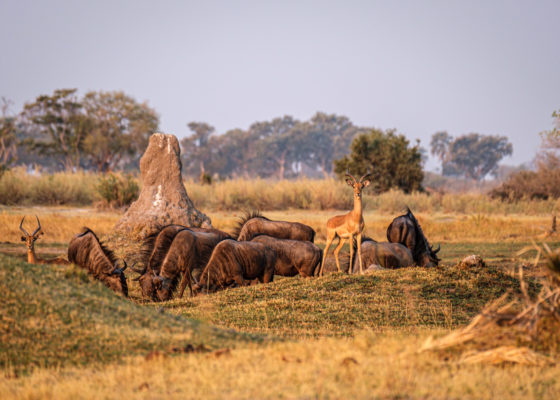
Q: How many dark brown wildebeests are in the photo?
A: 8